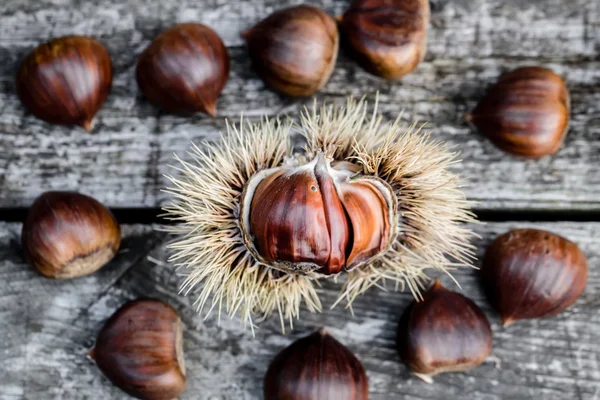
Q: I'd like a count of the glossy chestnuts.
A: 13